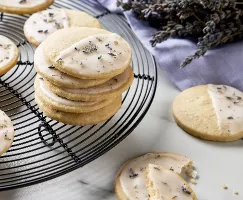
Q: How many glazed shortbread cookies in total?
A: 11